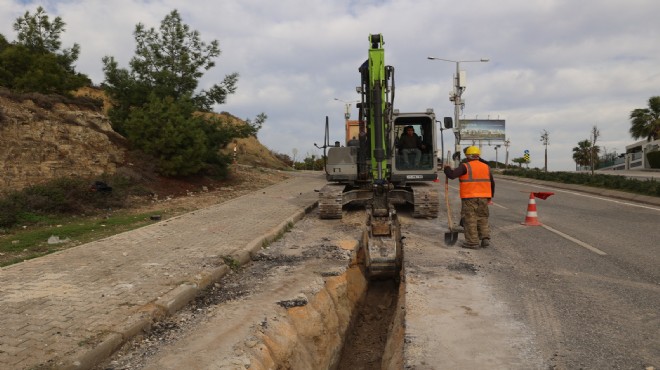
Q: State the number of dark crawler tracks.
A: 2